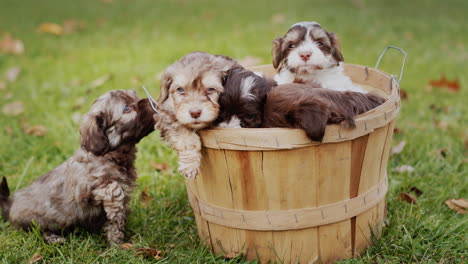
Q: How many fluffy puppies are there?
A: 5